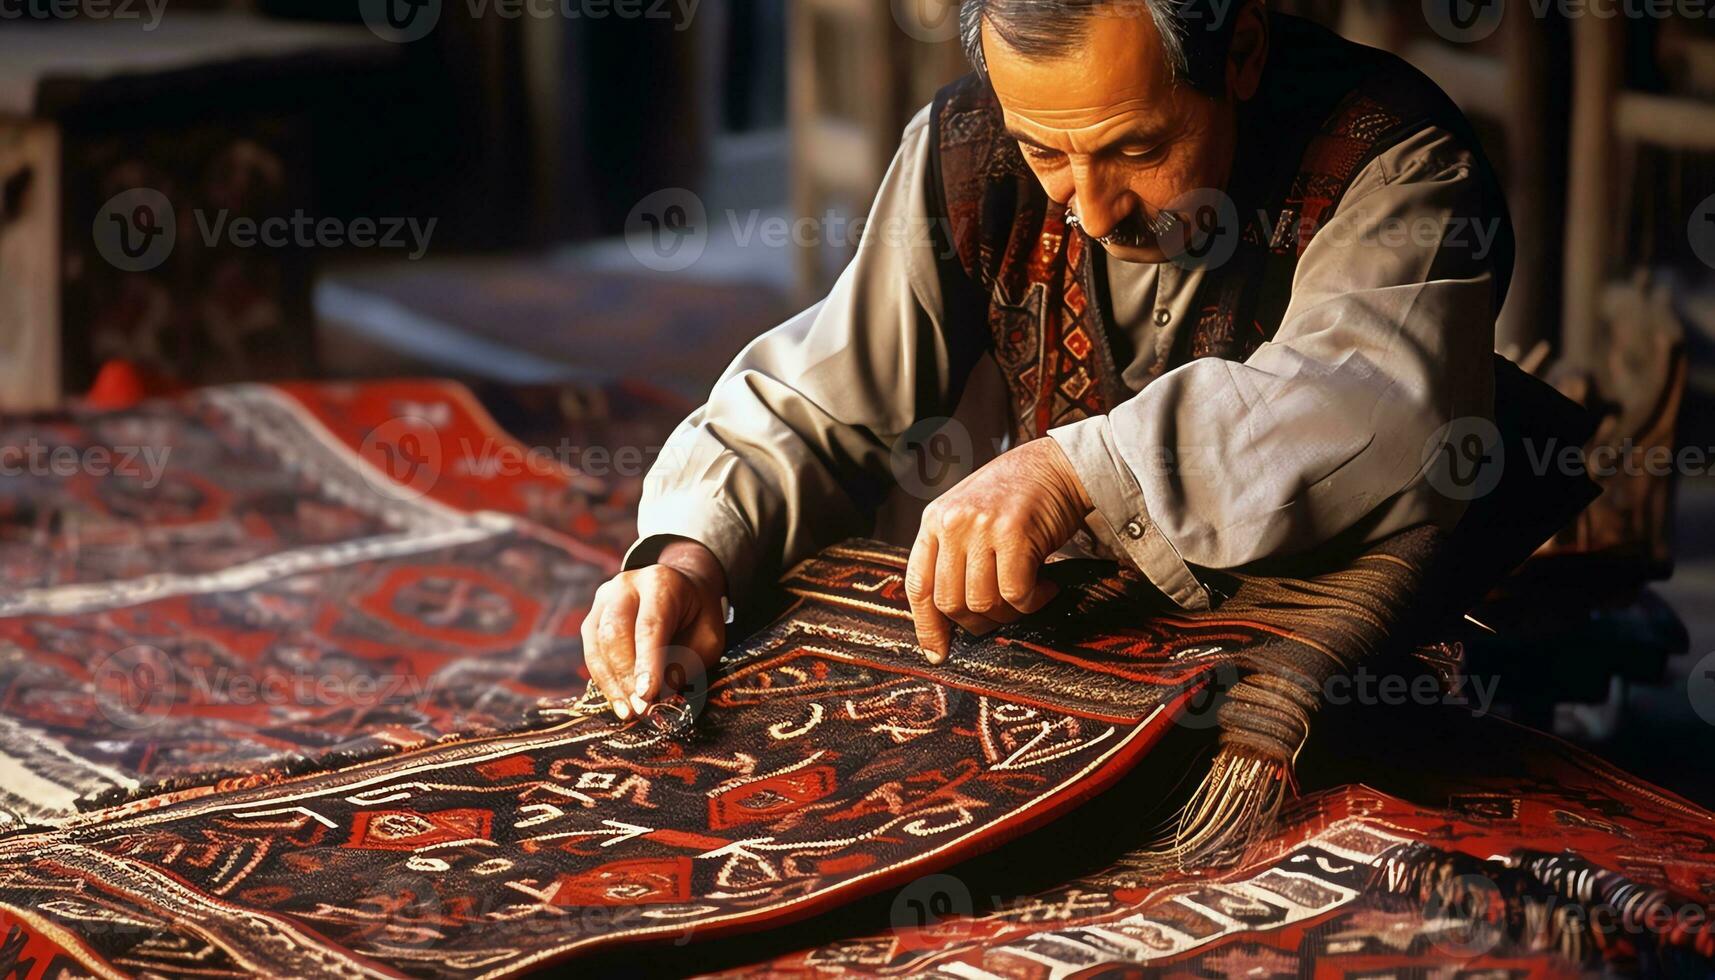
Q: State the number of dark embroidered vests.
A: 1